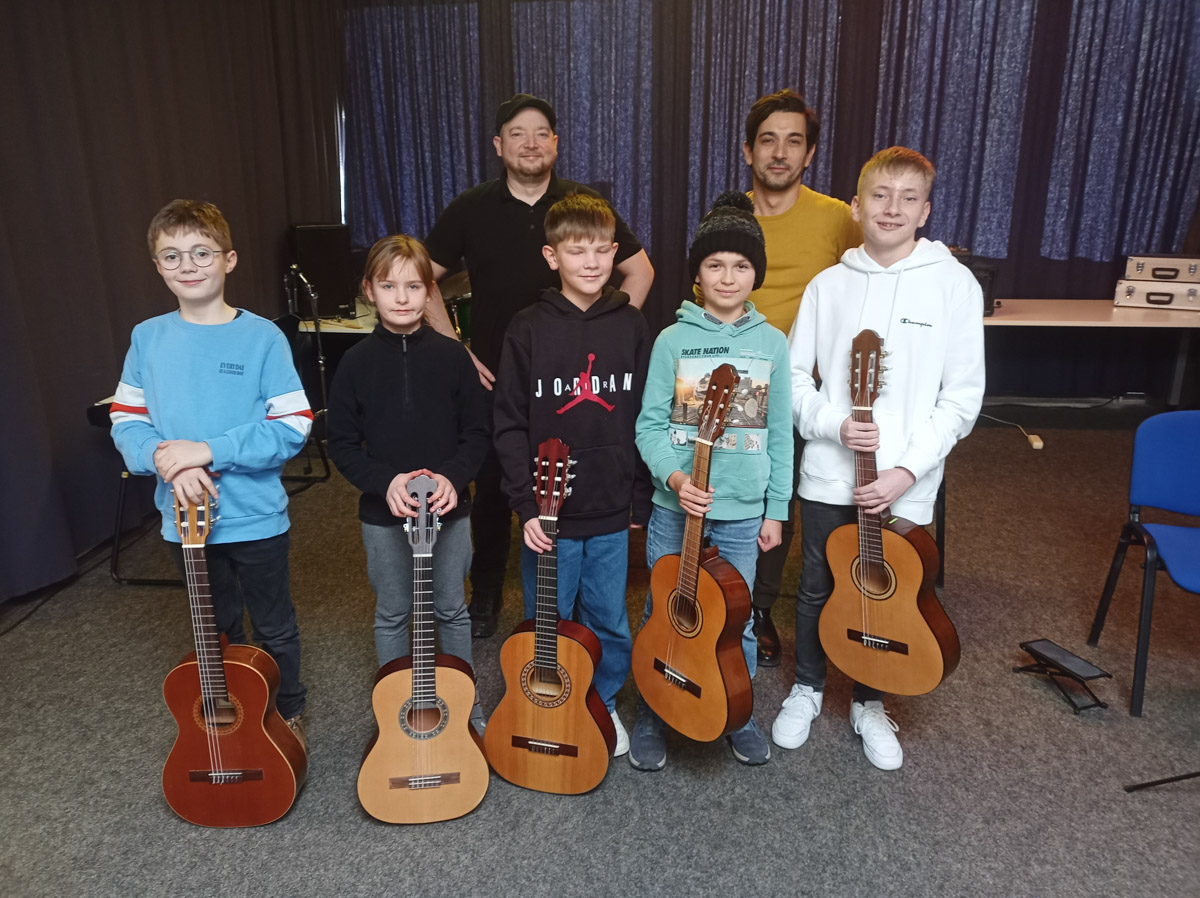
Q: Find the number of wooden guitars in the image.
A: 5